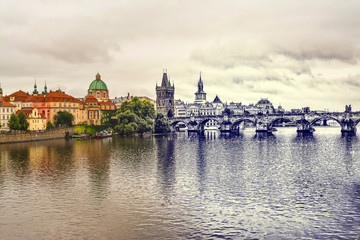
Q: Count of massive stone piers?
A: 5